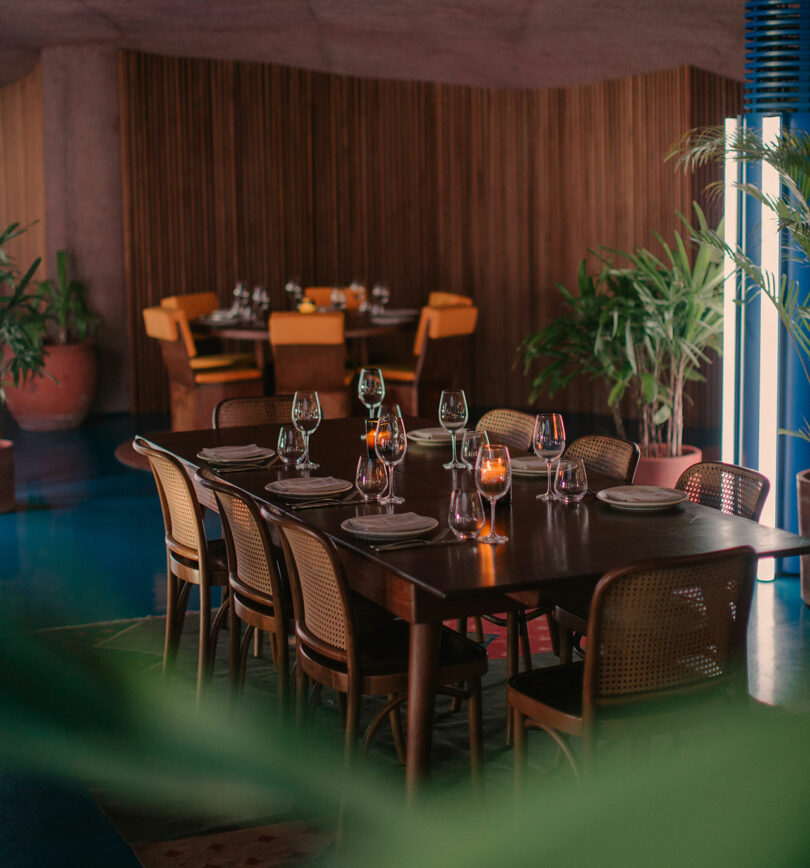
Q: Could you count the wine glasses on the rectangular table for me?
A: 6